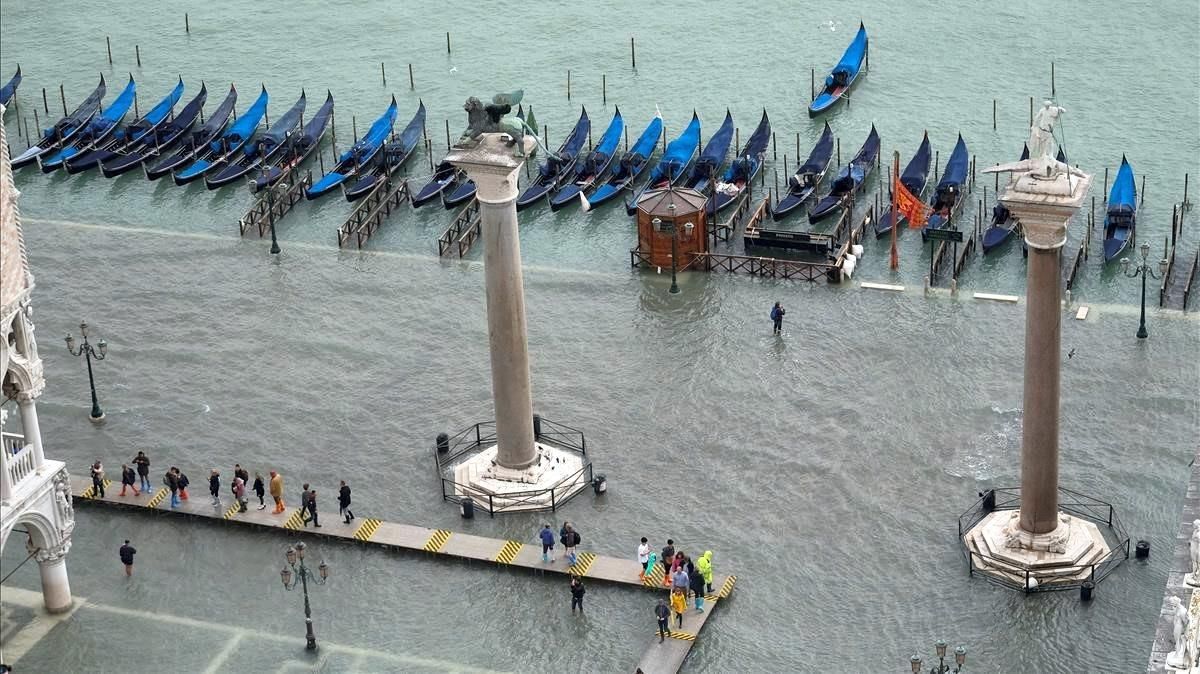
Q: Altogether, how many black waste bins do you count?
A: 7